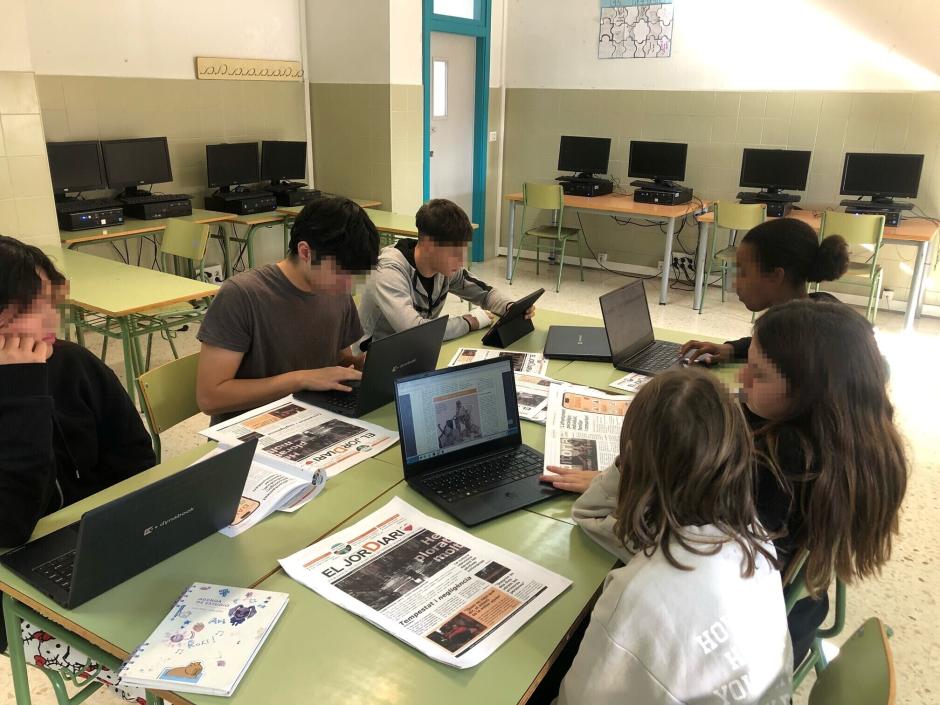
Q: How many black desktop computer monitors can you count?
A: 8